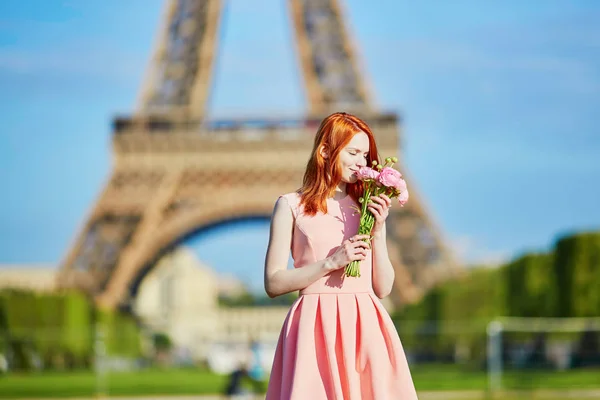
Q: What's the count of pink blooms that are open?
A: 3